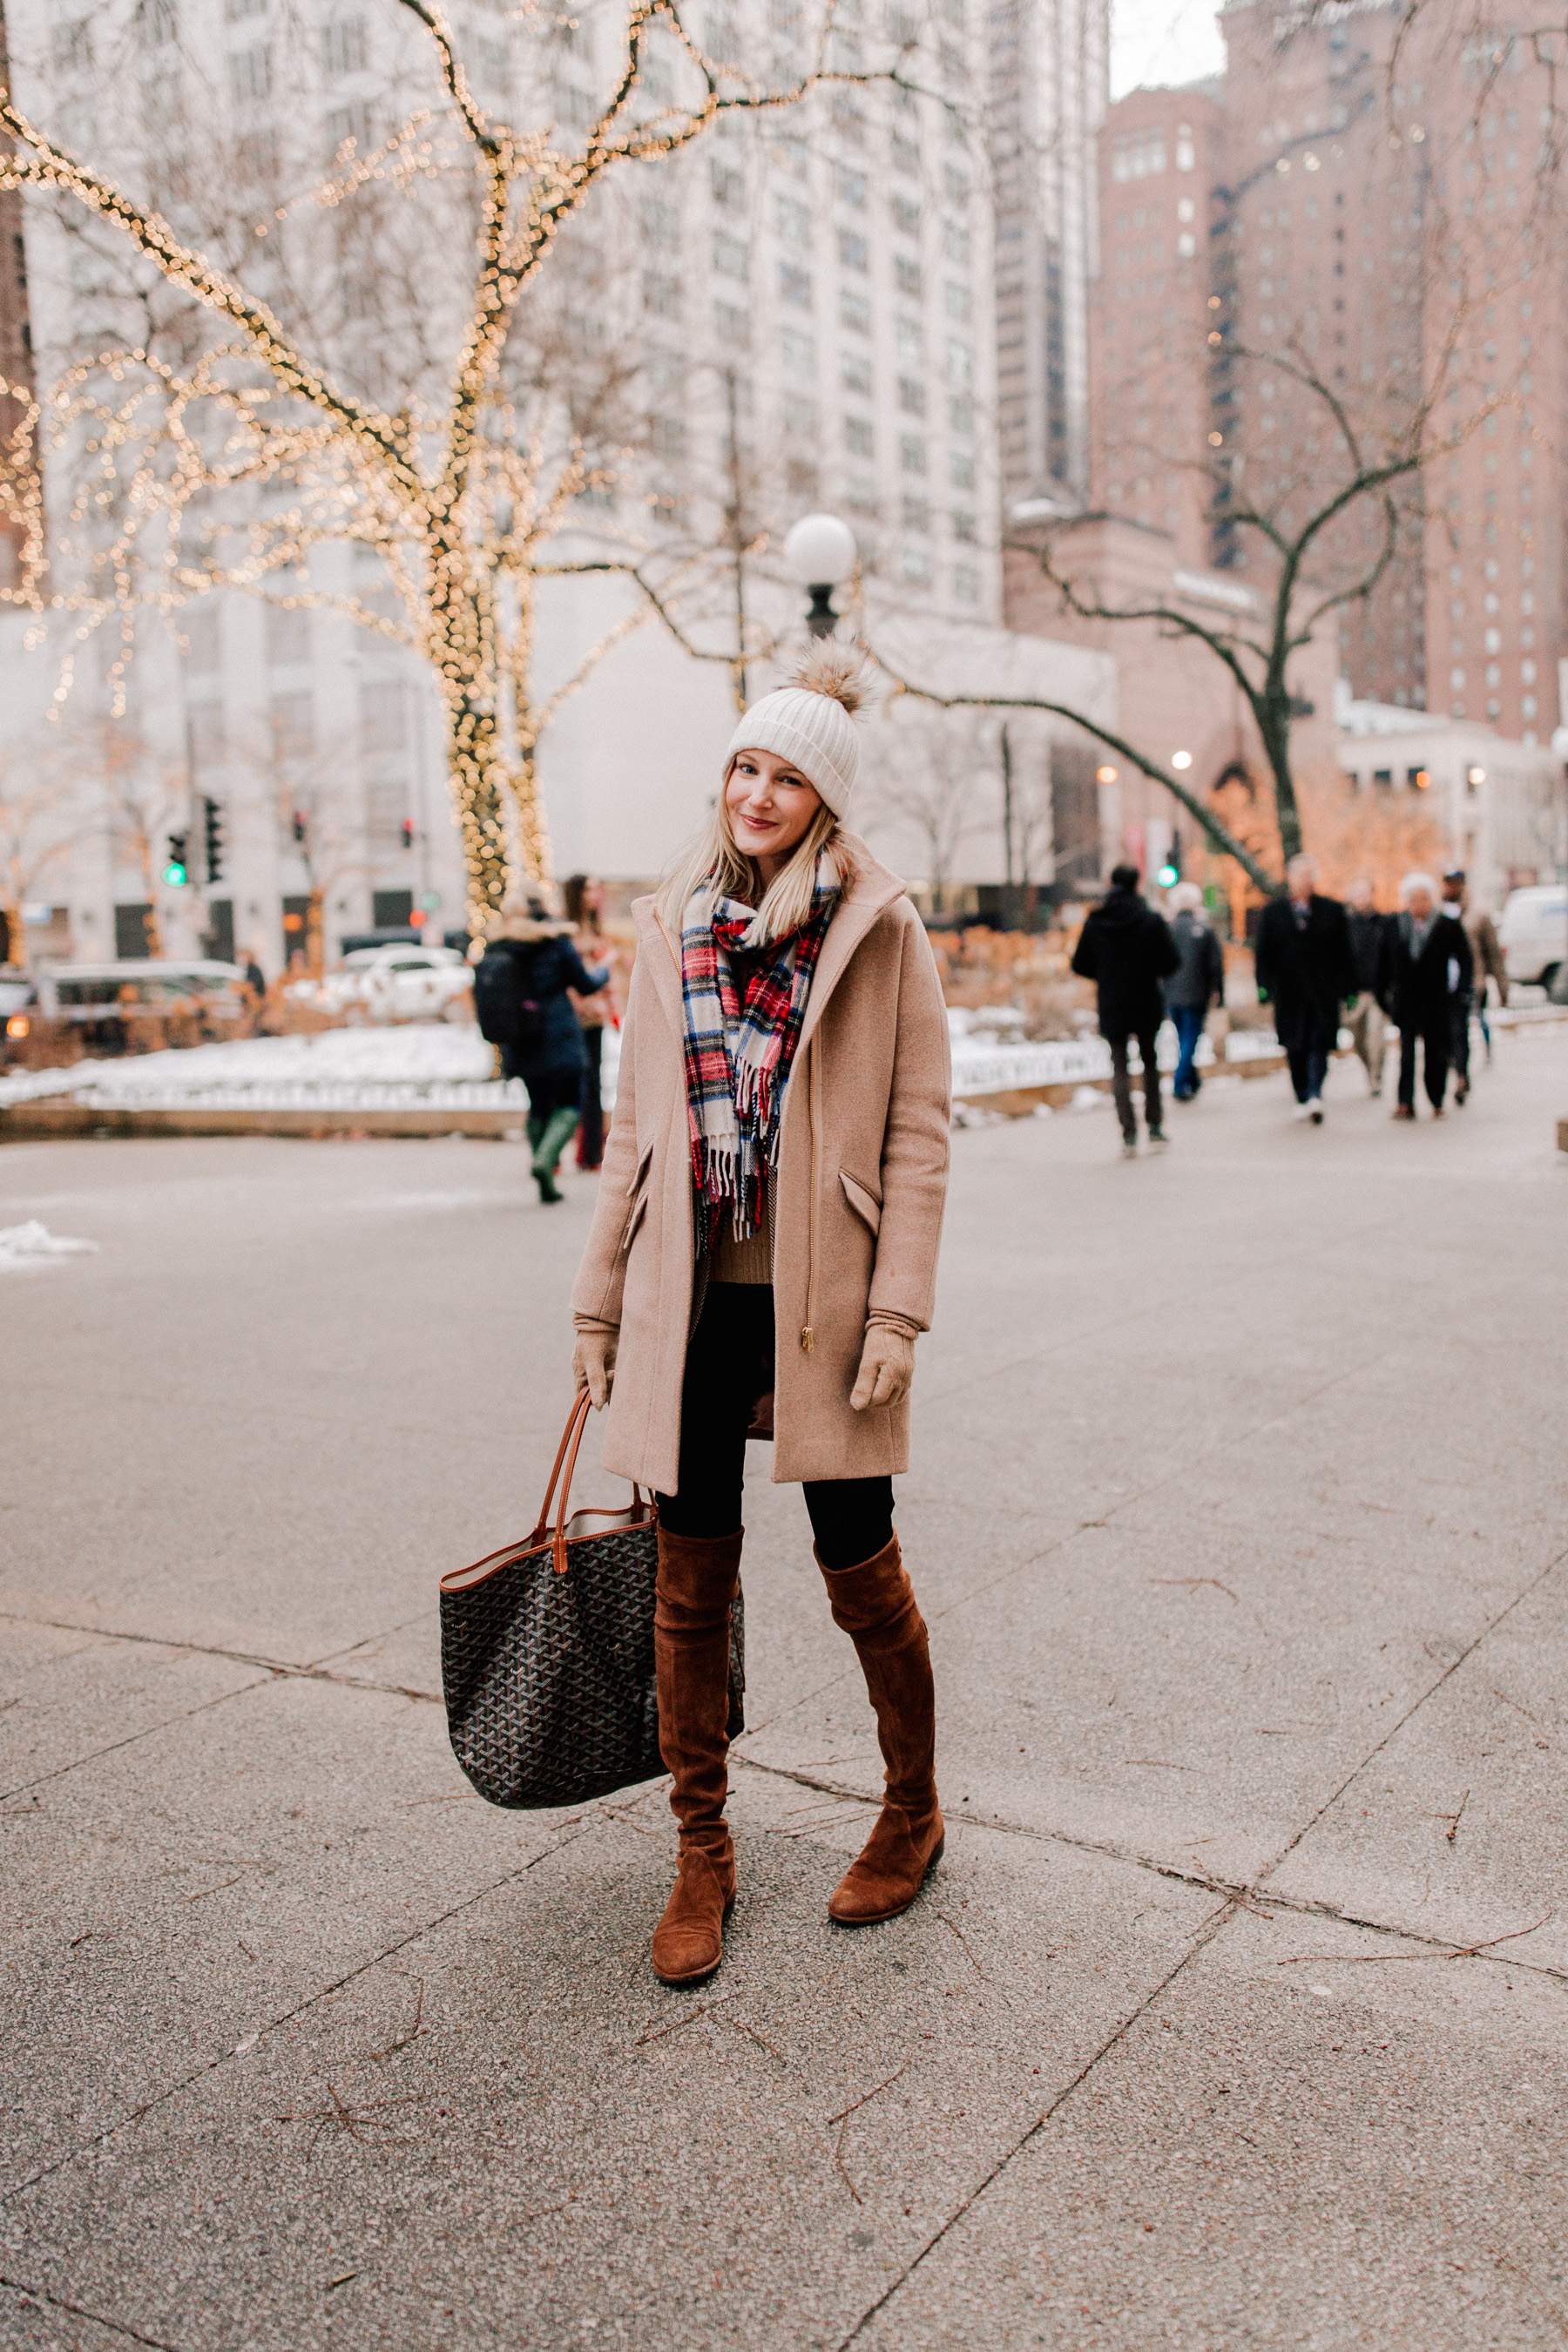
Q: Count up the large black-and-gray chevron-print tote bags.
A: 1